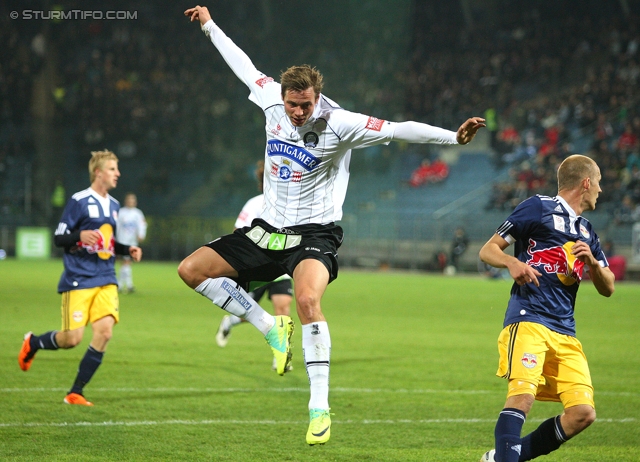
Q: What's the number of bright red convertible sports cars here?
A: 0